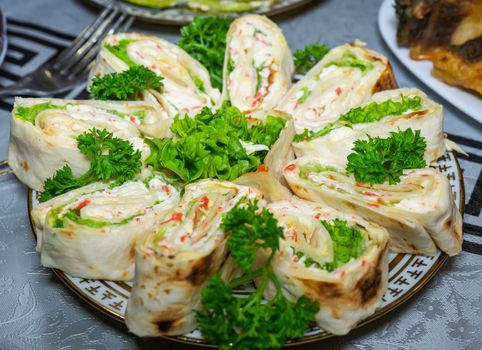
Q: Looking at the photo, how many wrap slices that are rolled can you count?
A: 9